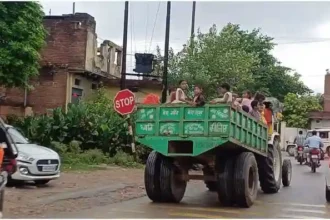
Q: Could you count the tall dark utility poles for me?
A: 3